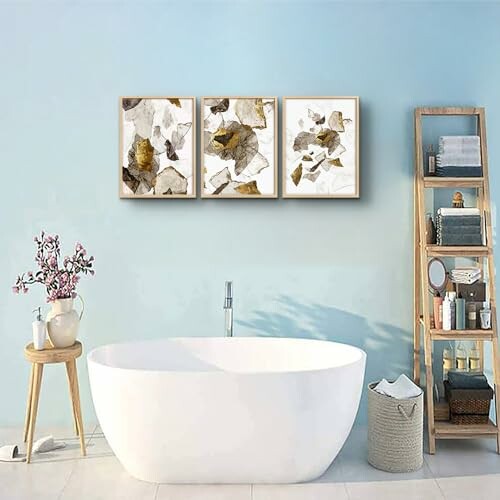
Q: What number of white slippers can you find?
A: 2